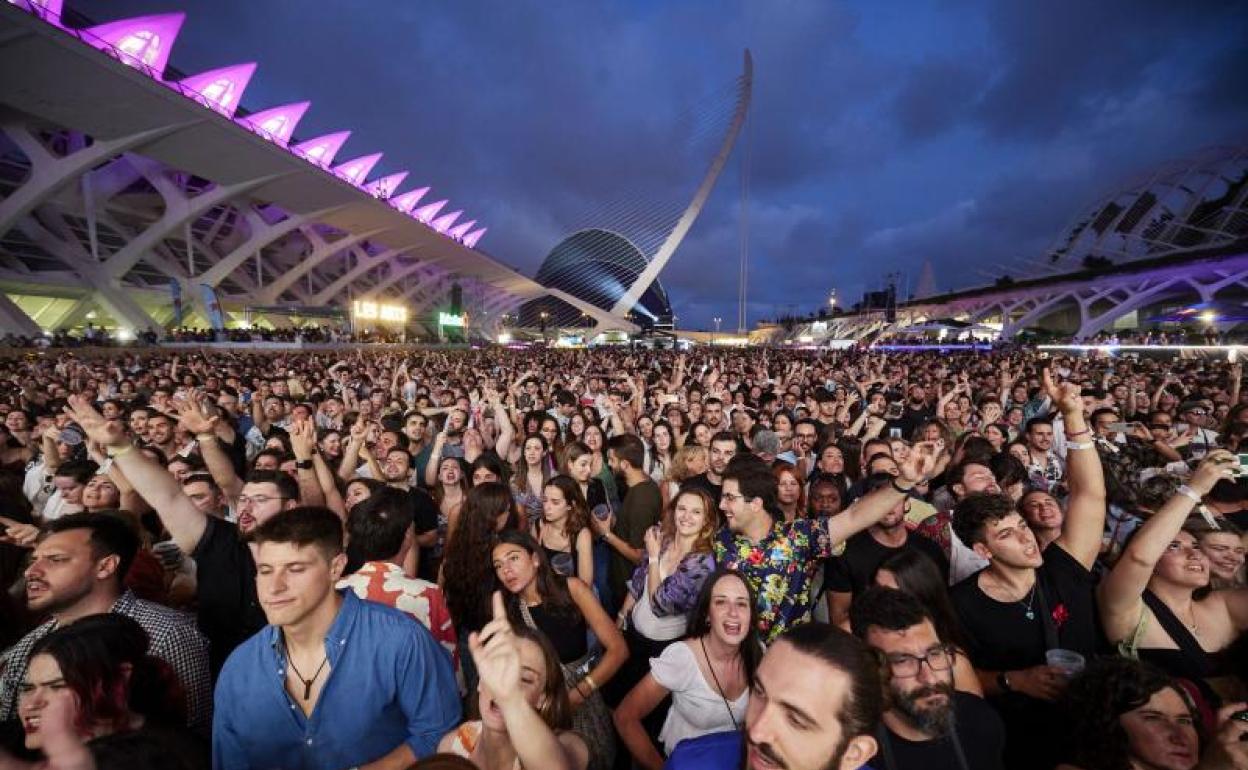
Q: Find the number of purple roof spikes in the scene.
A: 12